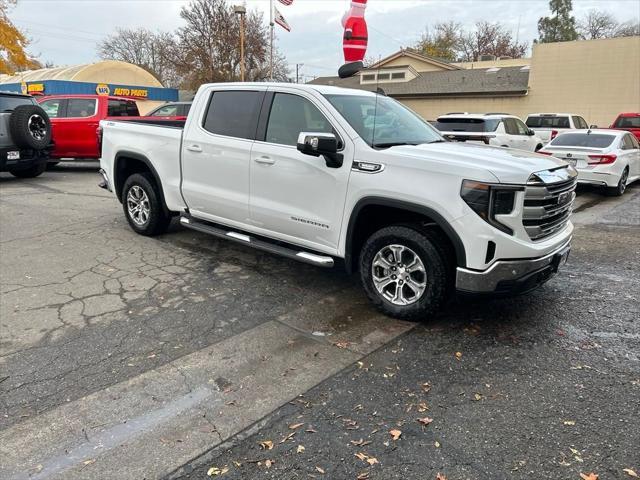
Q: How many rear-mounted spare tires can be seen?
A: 1